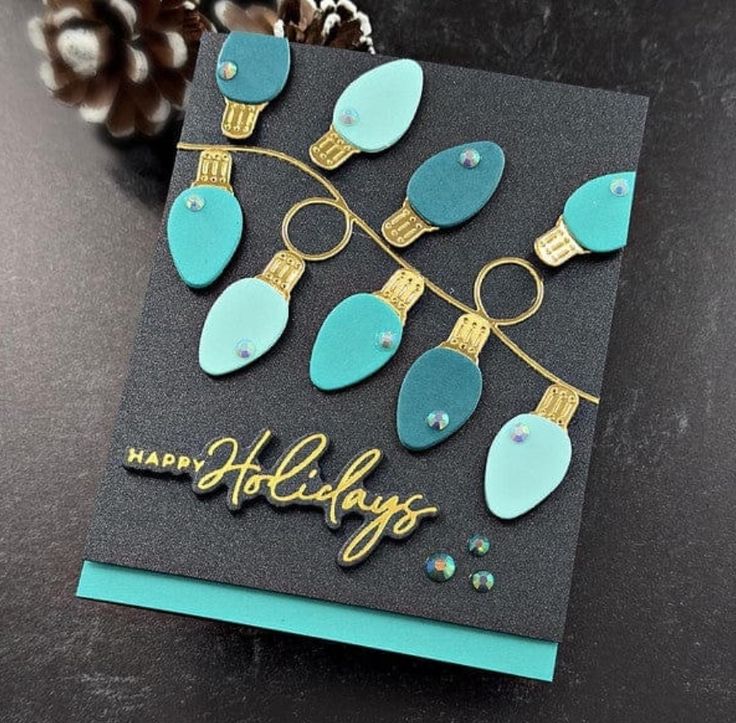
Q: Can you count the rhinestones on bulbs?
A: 9